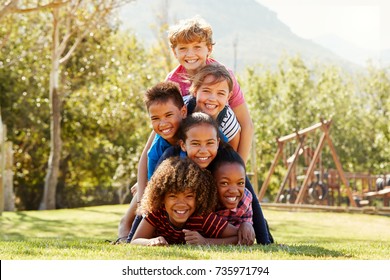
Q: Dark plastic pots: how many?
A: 0